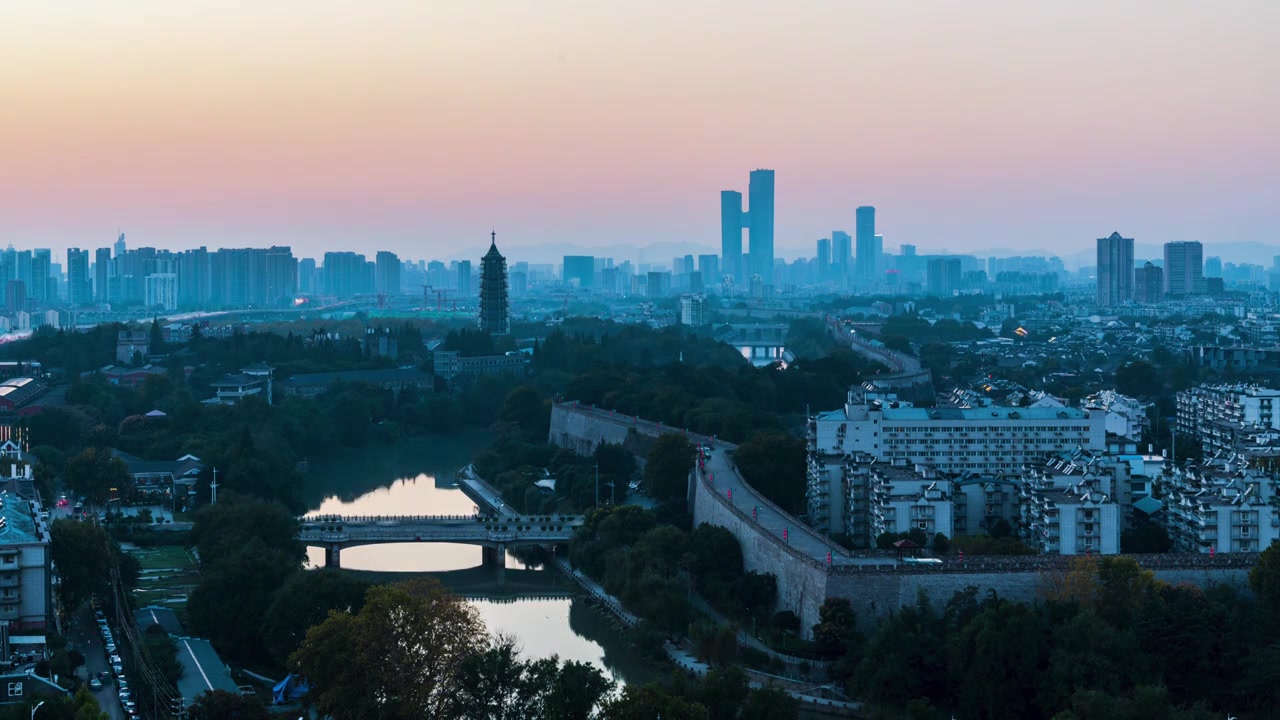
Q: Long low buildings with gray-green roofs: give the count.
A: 2